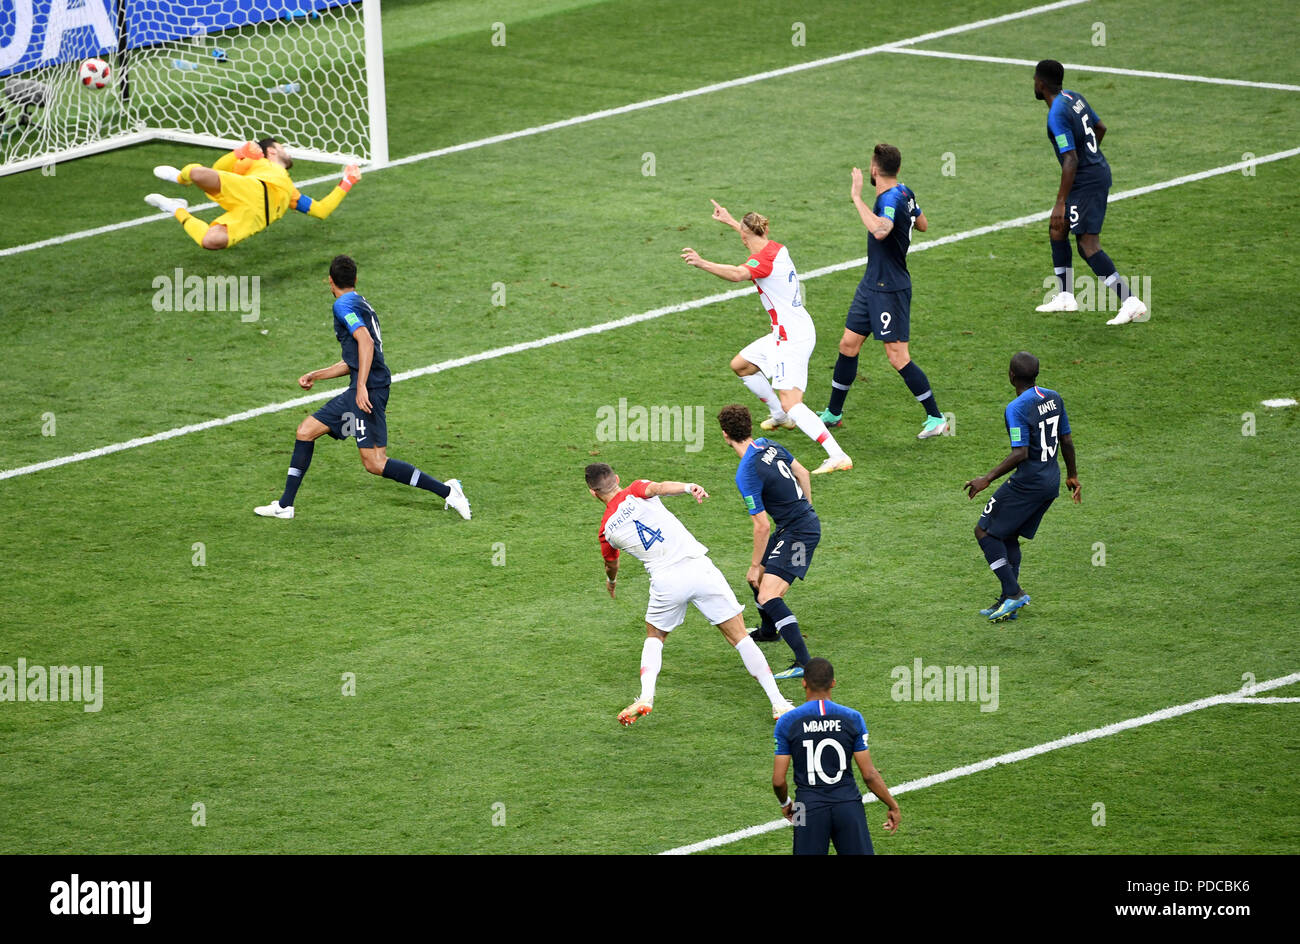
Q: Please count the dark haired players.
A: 8